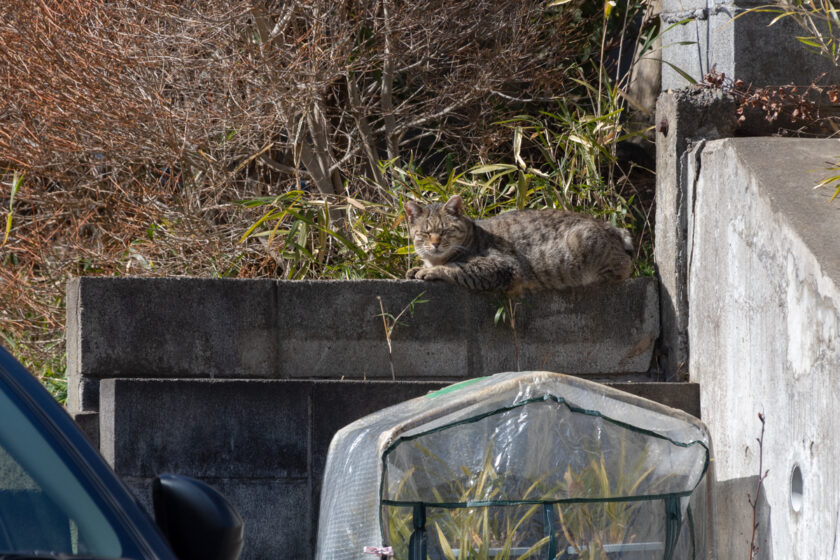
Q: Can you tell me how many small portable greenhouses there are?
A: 1